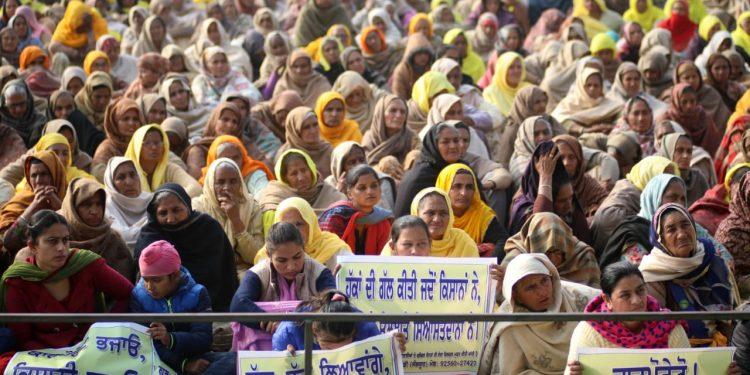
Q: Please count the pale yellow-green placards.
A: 4